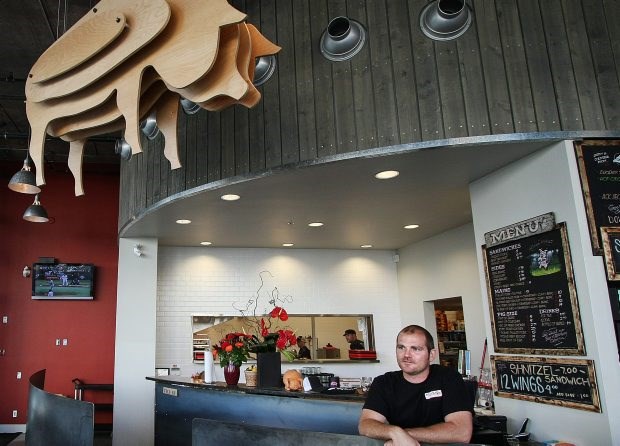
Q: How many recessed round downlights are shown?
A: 8